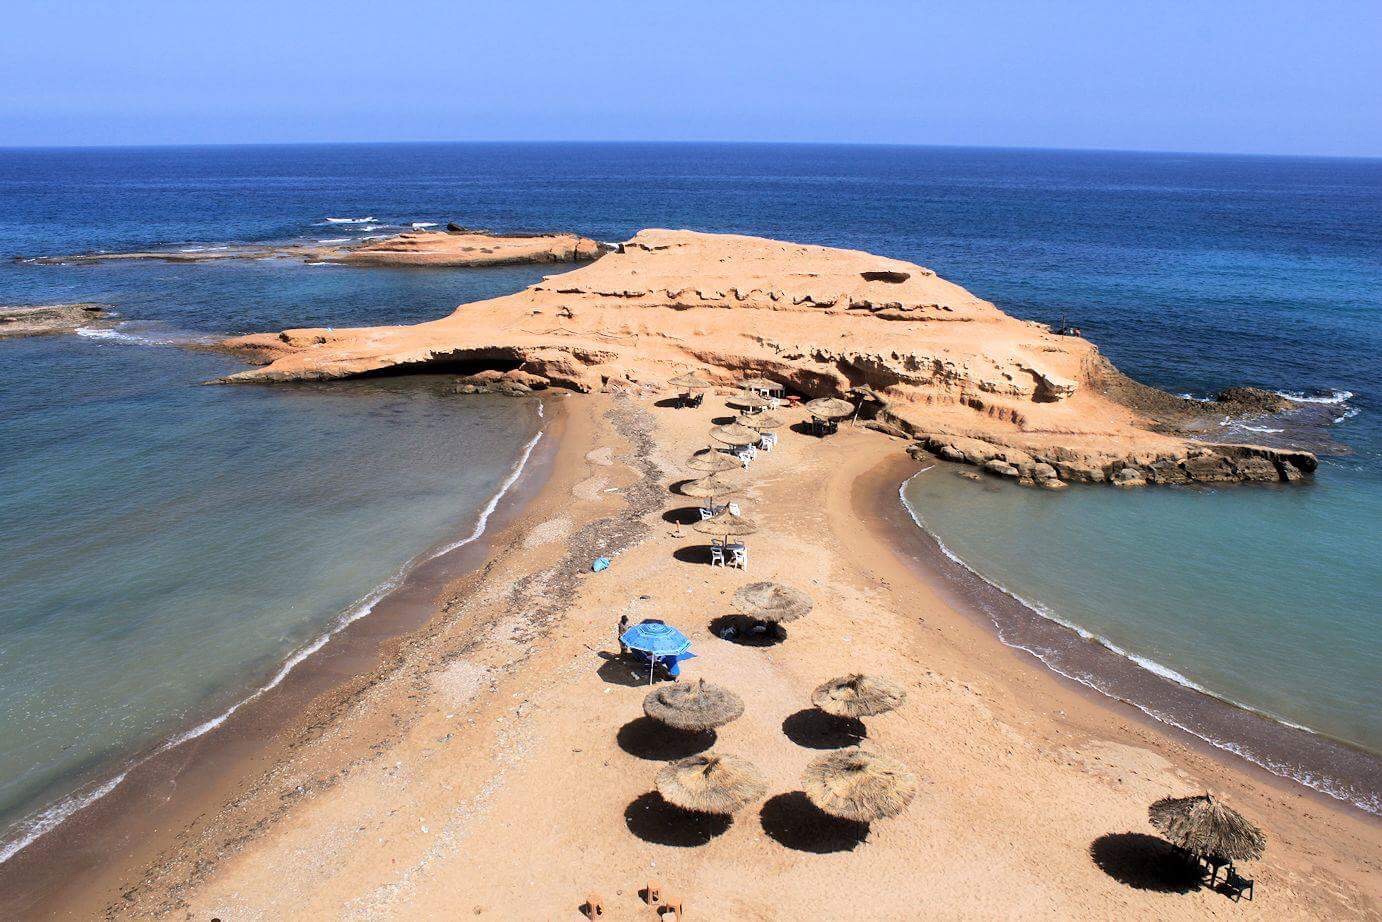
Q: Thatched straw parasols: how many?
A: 15